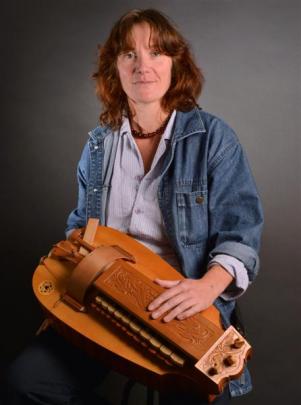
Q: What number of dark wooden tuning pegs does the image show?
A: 3